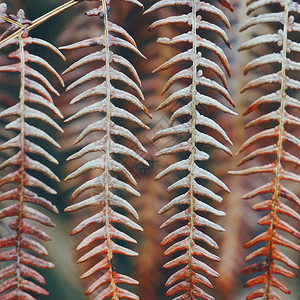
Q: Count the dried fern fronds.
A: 4